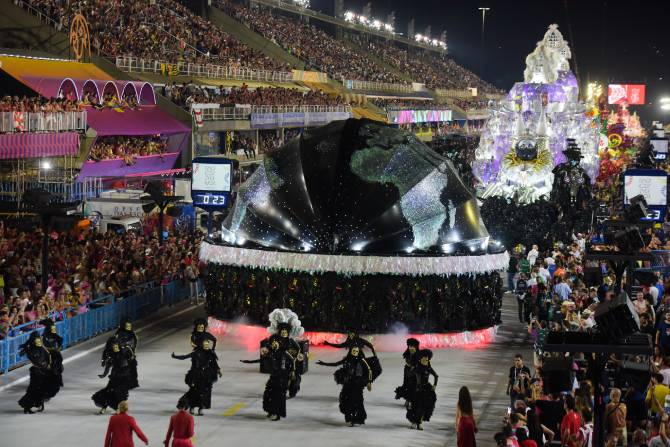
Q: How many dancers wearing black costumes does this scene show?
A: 12